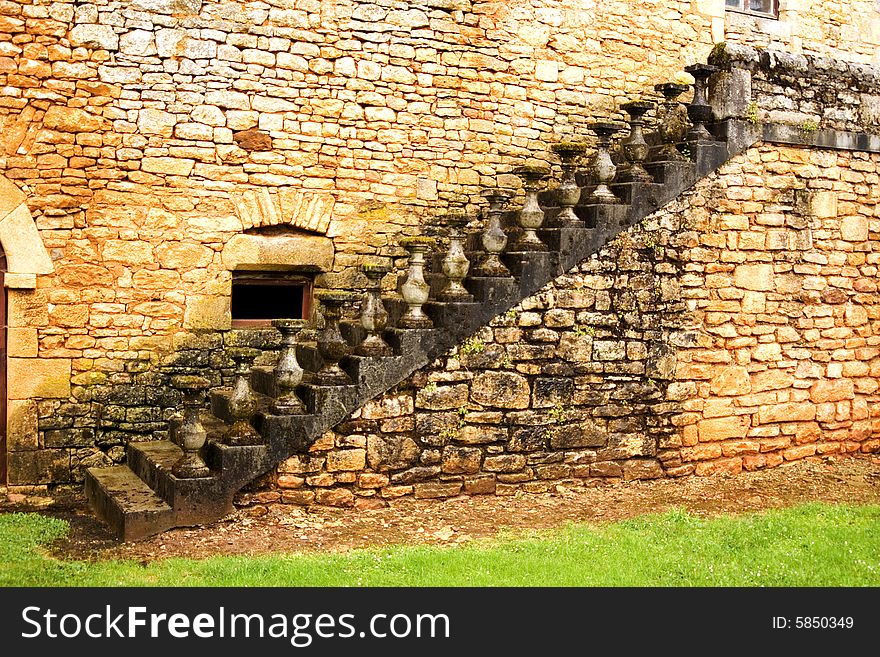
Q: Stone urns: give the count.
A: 14